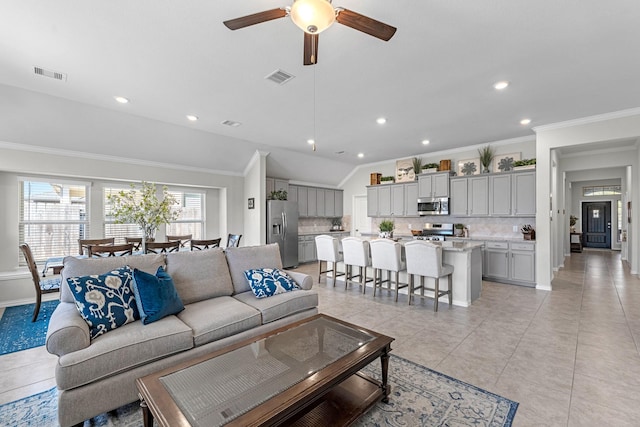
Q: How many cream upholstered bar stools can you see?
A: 4